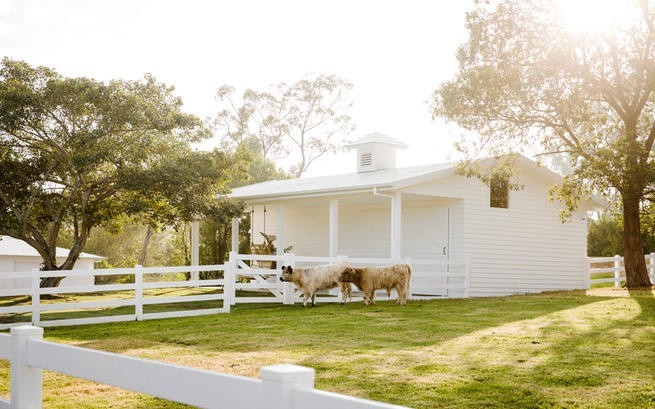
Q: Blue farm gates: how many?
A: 0